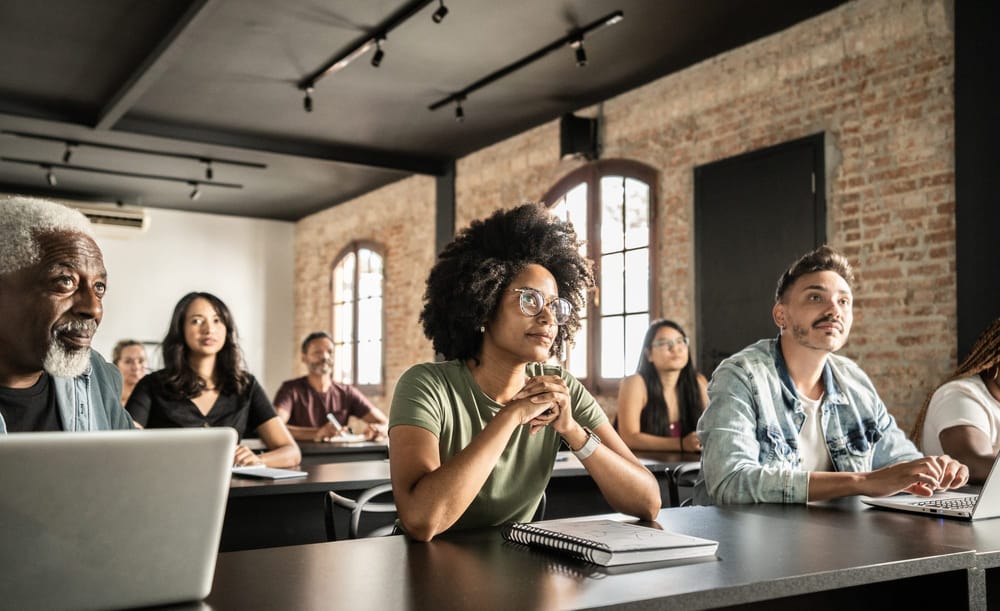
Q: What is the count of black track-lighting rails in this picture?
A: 4